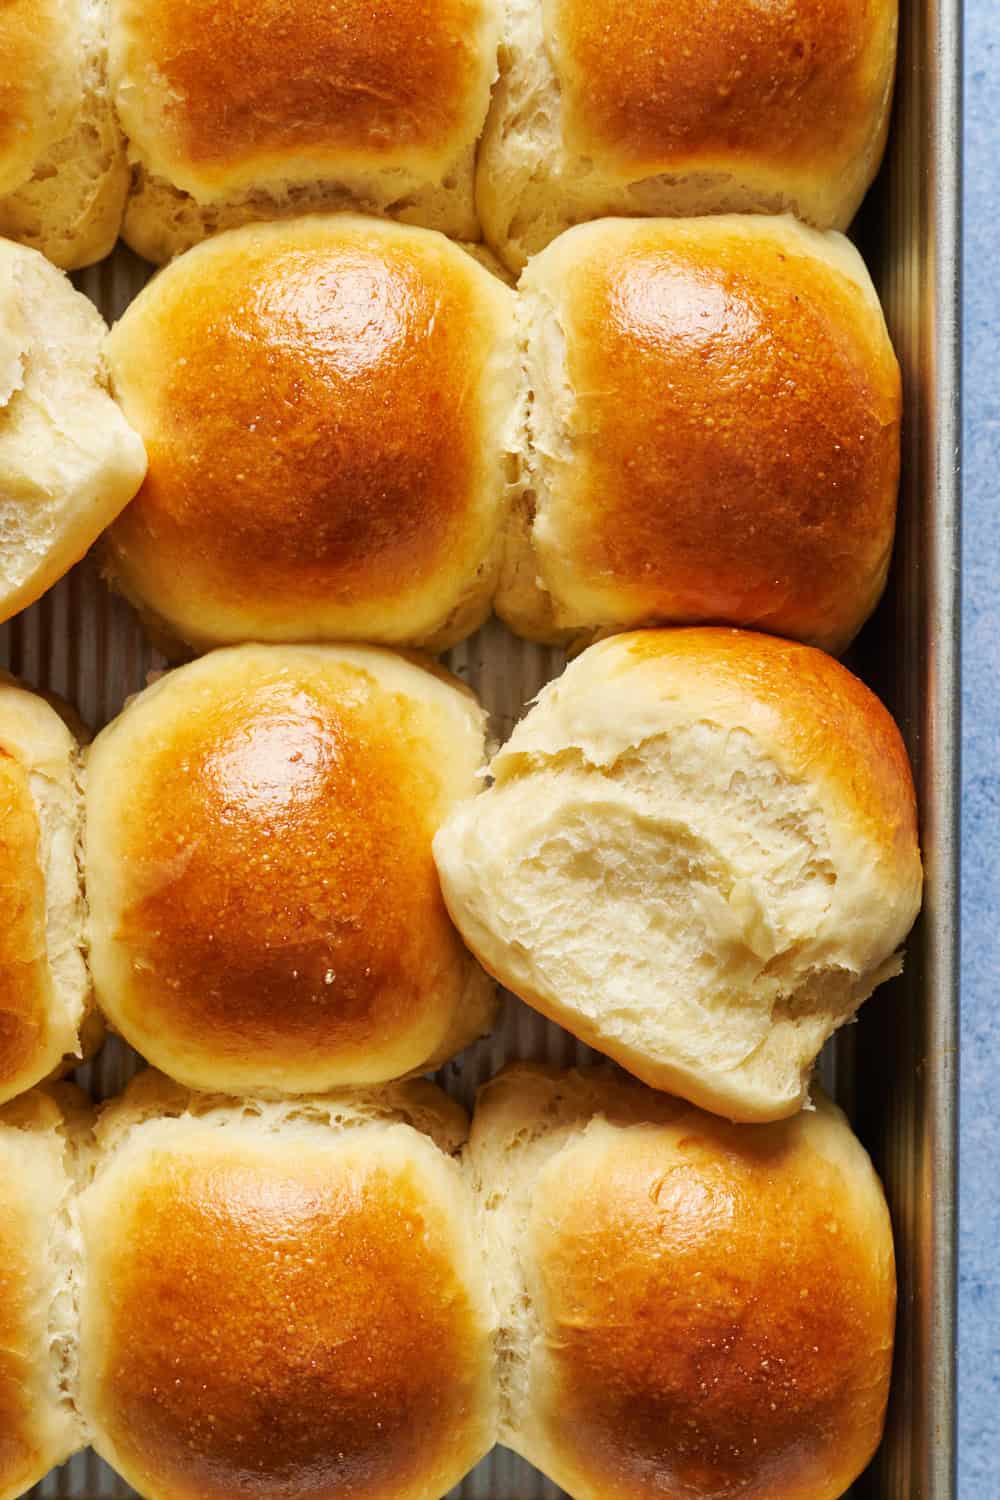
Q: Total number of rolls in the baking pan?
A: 12